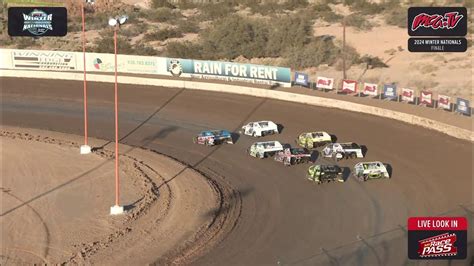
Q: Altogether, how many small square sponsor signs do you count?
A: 9